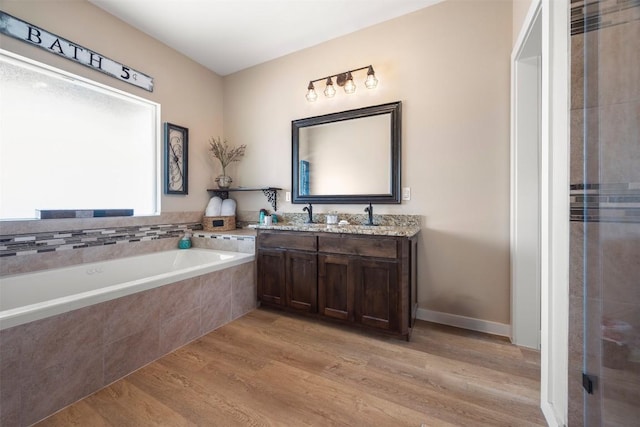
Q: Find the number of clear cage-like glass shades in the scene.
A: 4